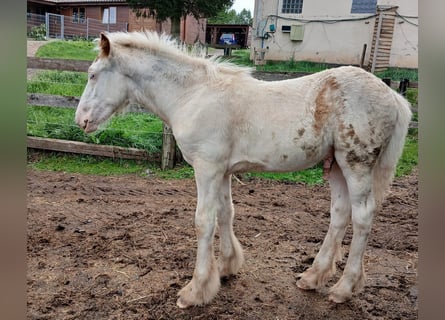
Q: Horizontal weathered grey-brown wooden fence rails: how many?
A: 3